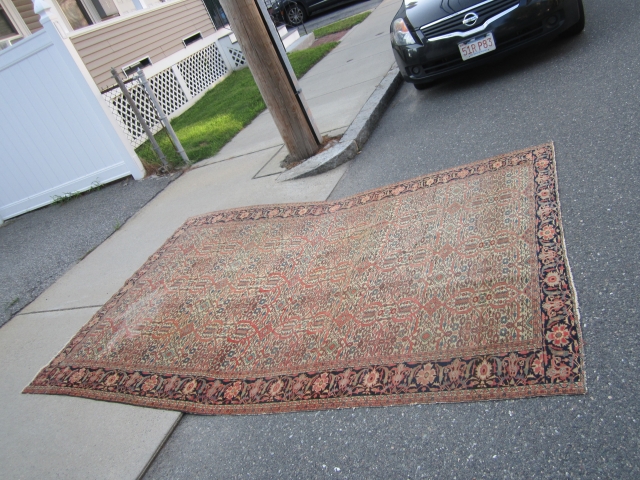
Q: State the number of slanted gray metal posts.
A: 2